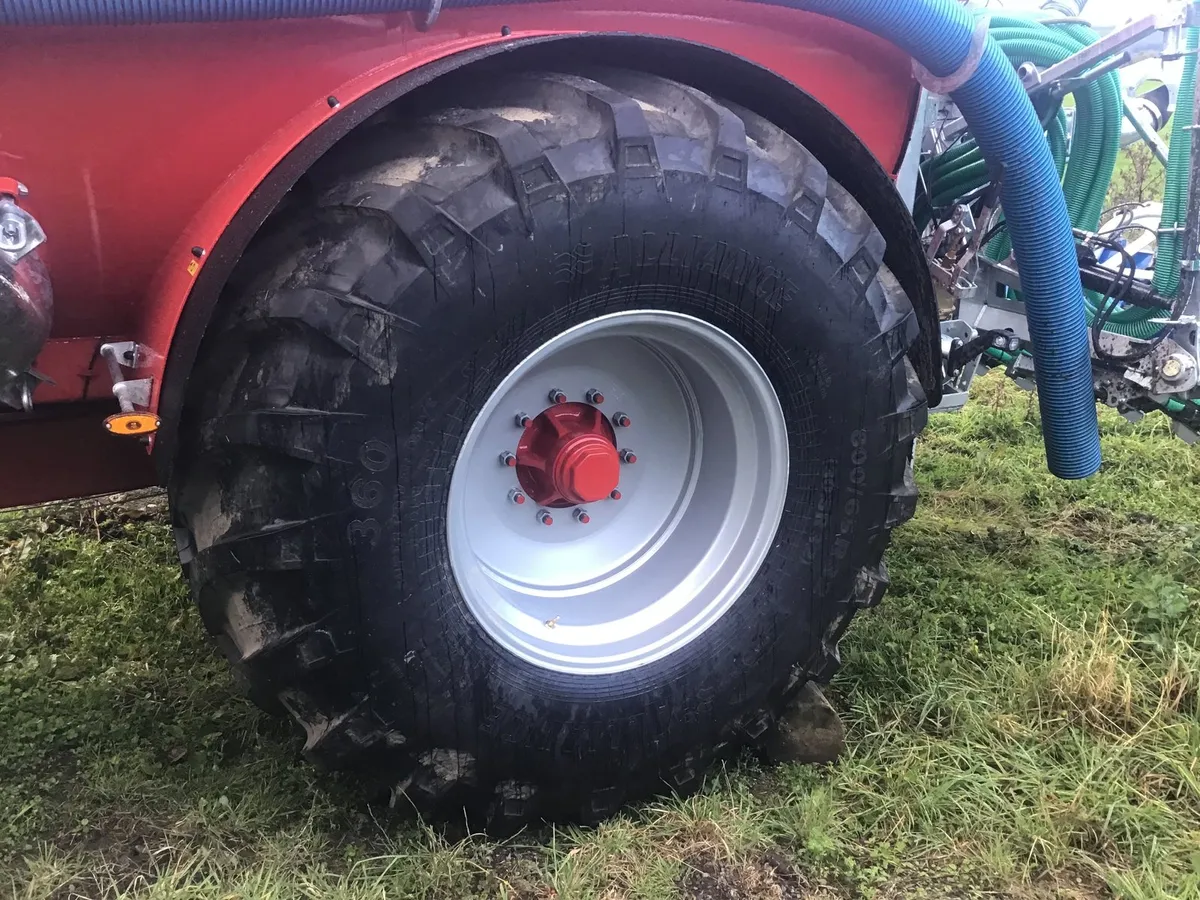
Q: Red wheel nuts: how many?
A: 10